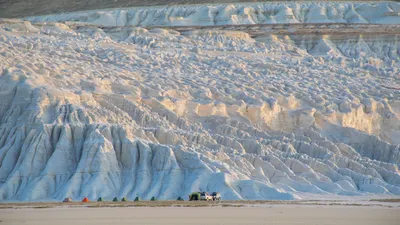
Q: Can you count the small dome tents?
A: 8